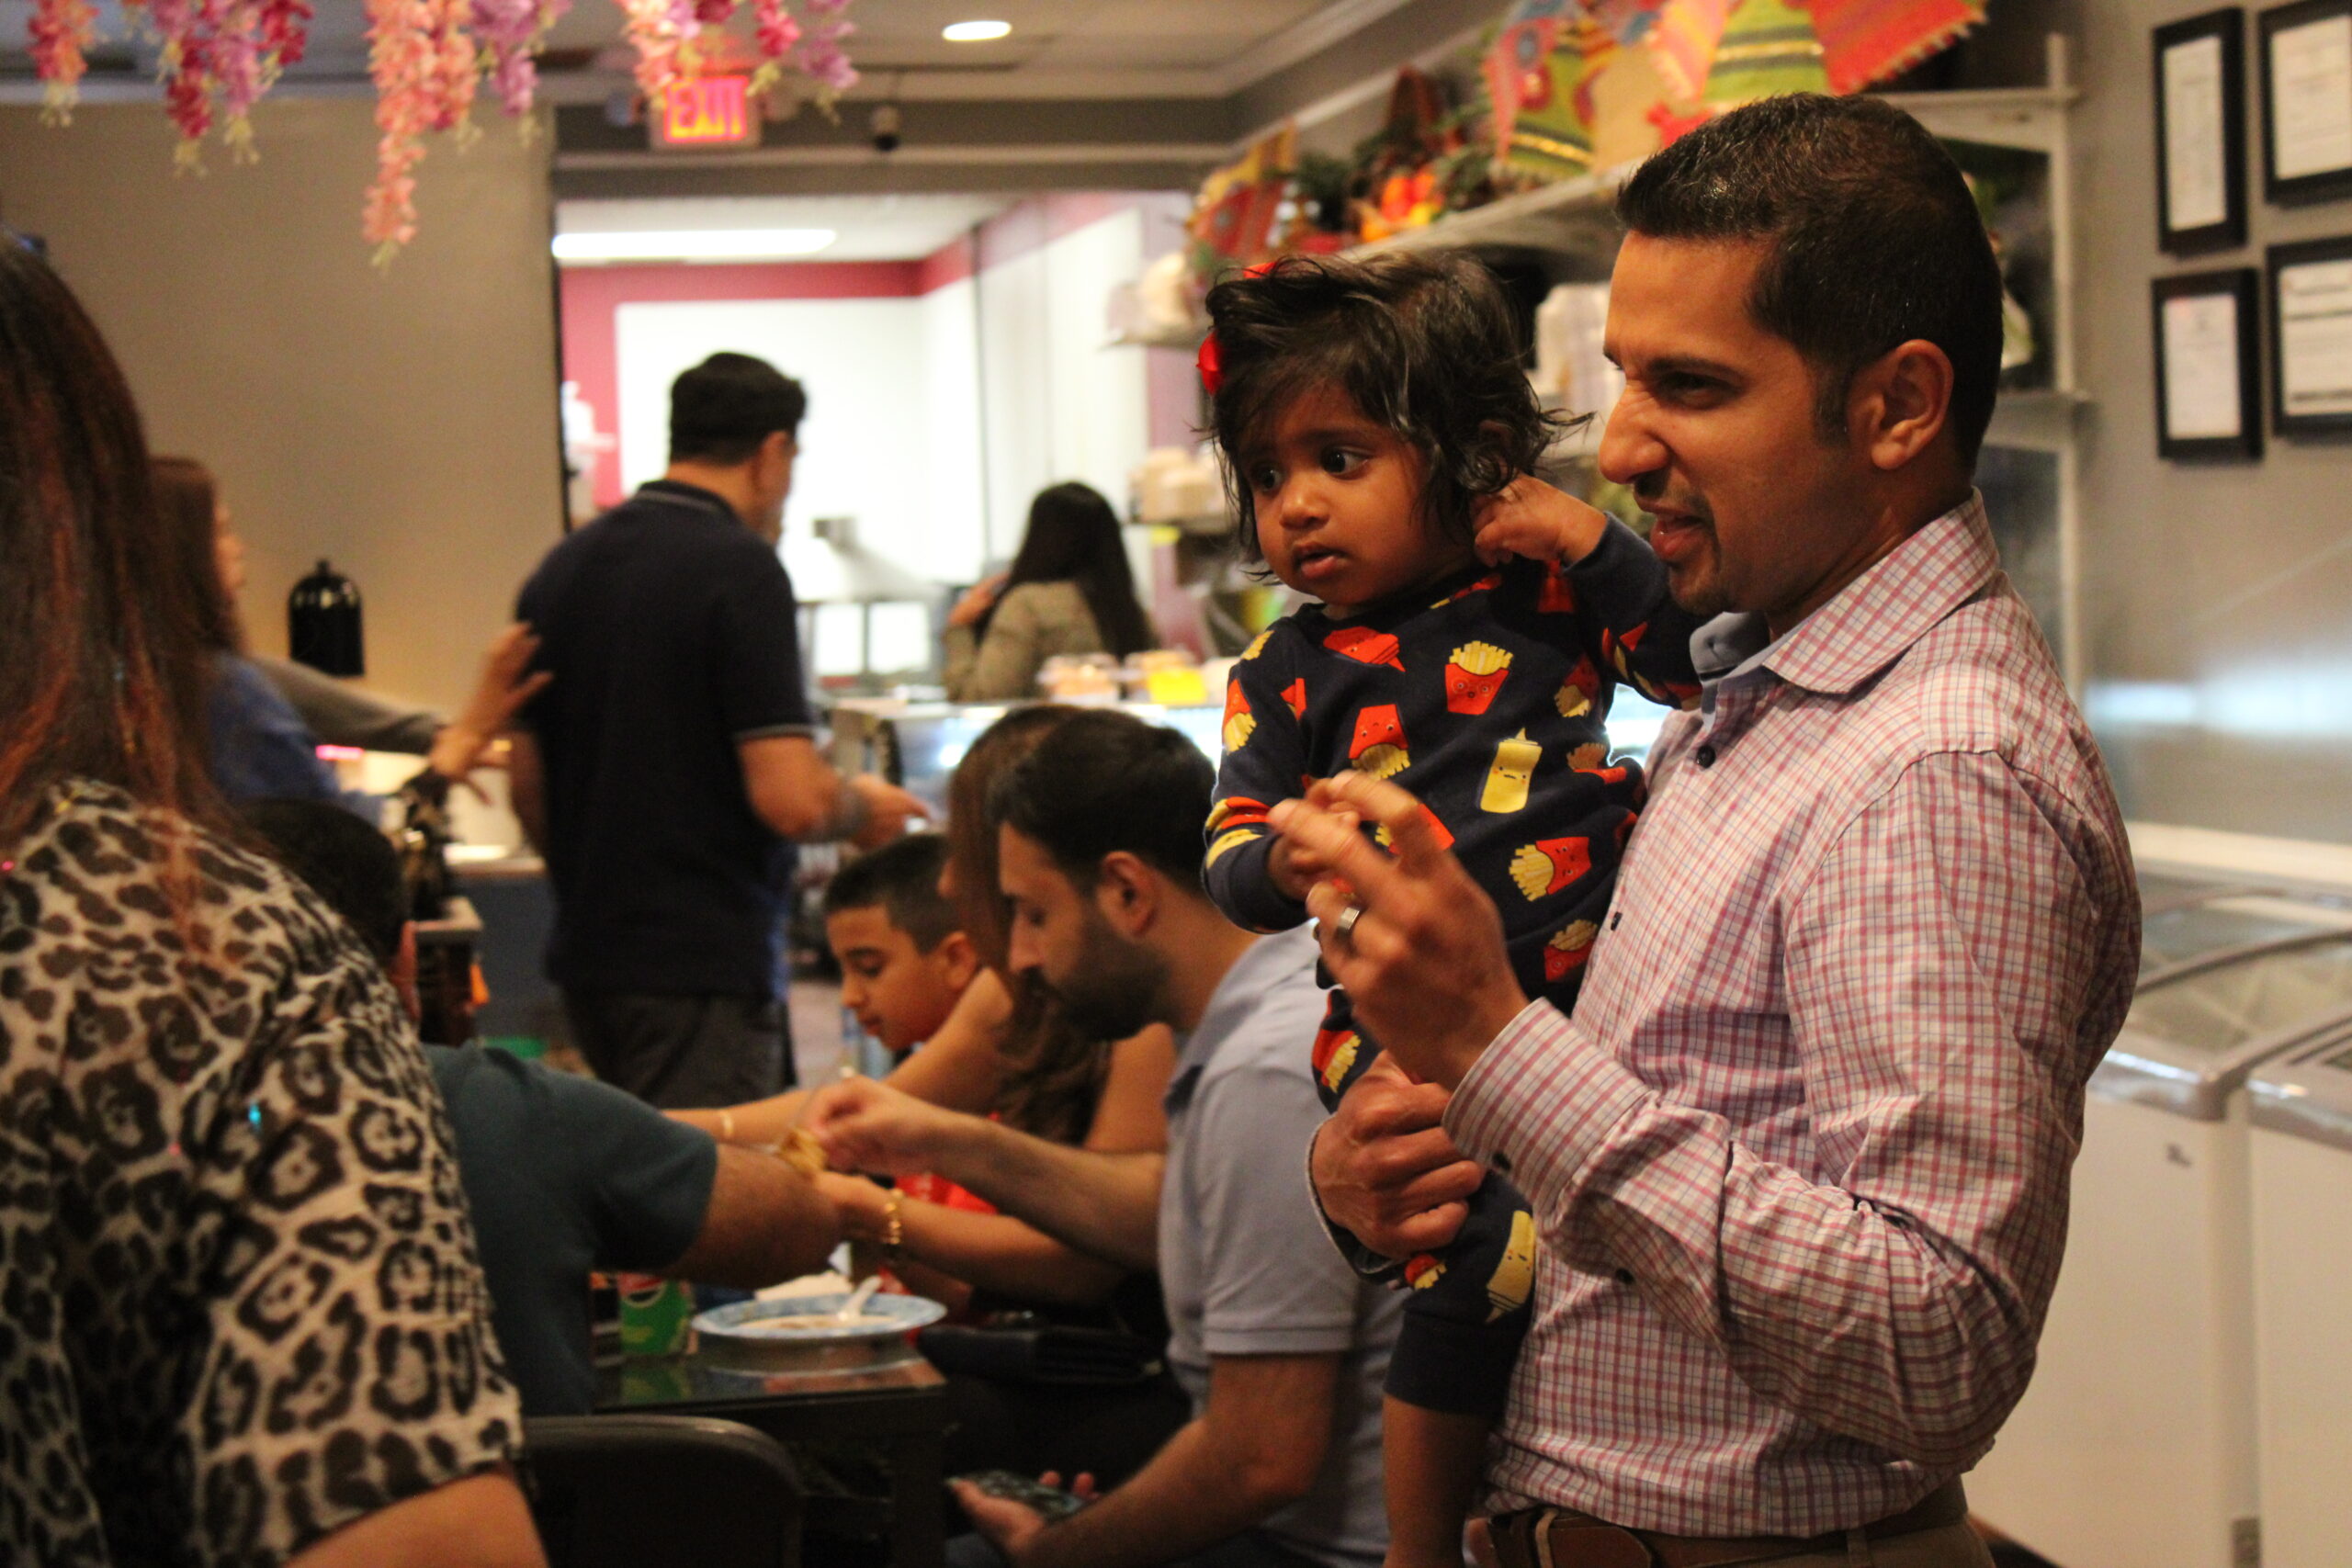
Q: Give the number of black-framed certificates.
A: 4